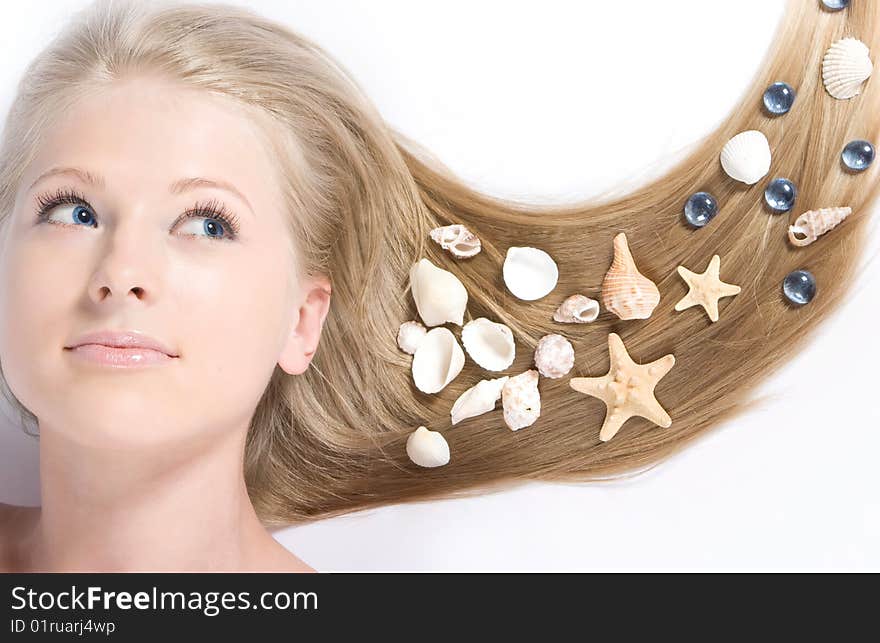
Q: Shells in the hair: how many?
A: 15